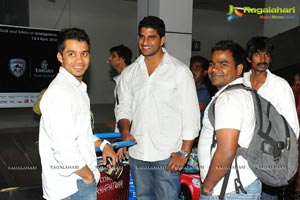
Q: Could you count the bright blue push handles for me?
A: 2